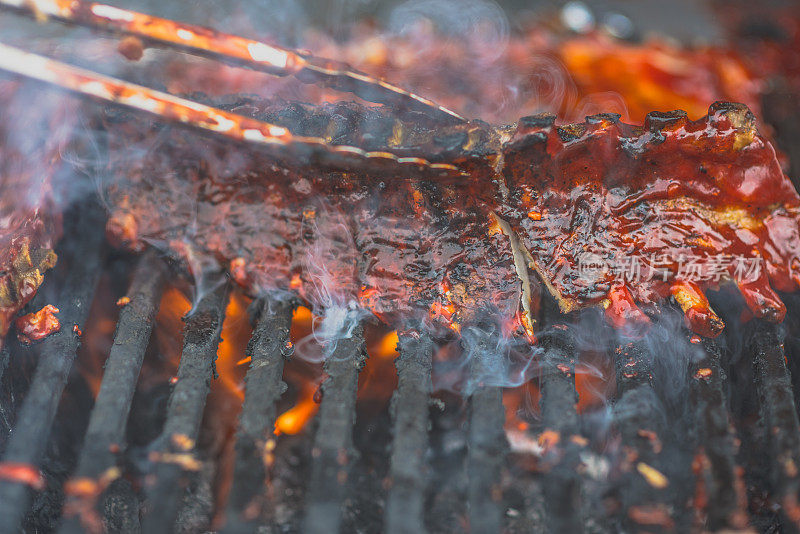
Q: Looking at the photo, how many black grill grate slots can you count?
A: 11